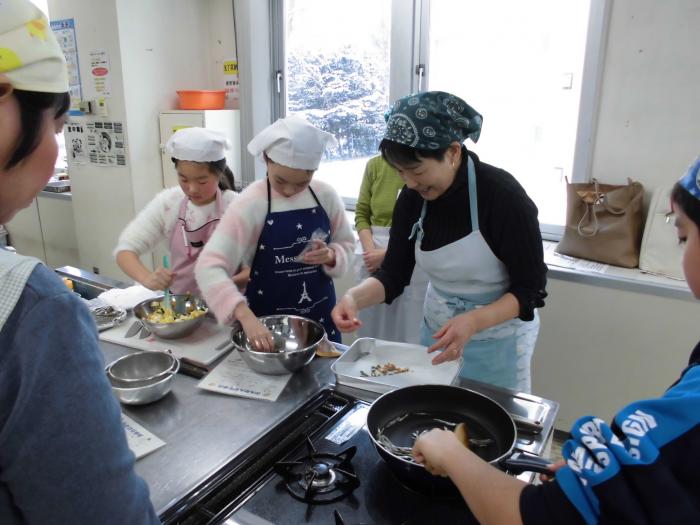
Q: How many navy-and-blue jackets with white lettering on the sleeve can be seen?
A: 1